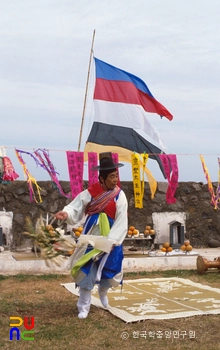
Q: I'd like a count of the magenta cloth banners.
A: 6